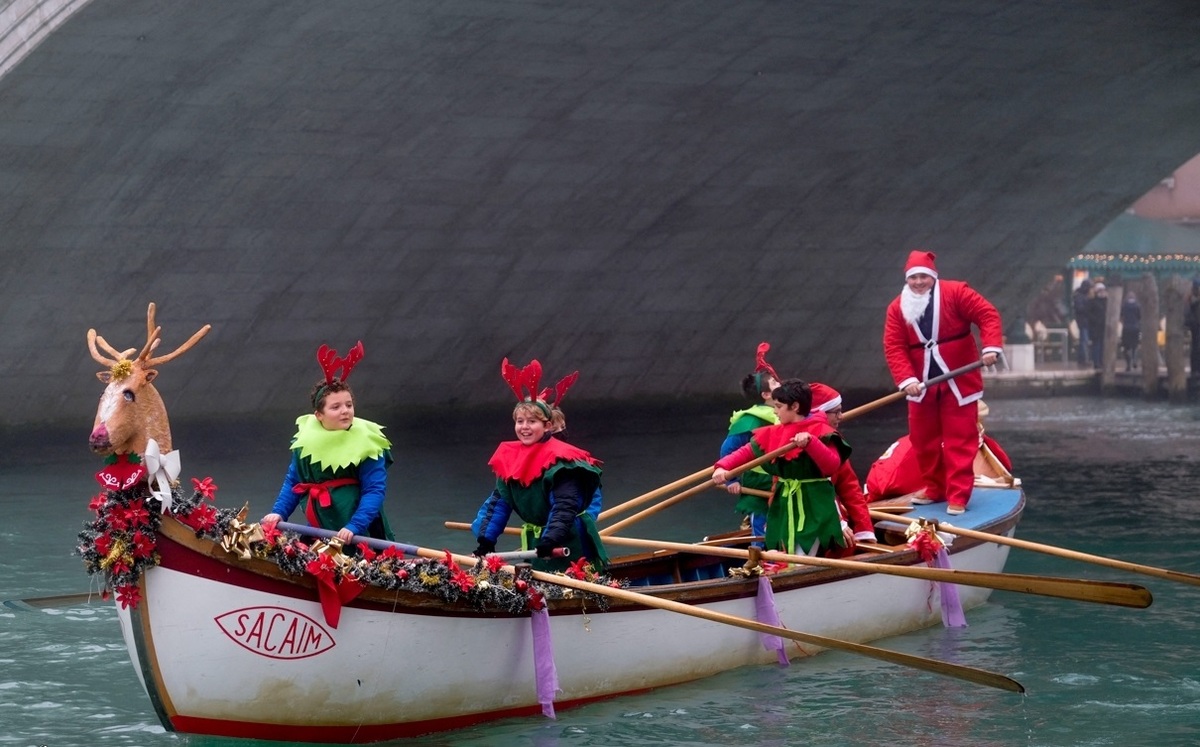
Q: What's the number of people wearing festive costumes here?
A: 7